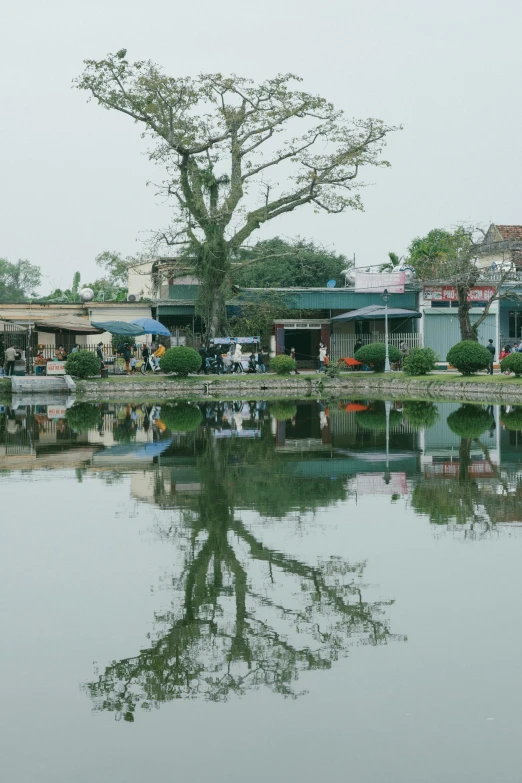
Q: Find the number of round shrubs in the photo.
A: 7